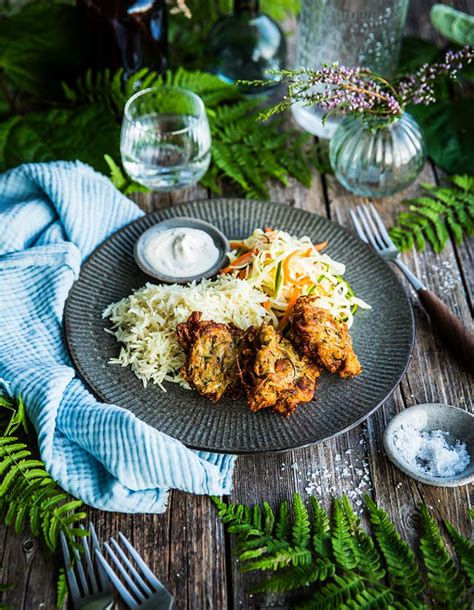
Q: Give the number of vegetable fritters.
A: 3